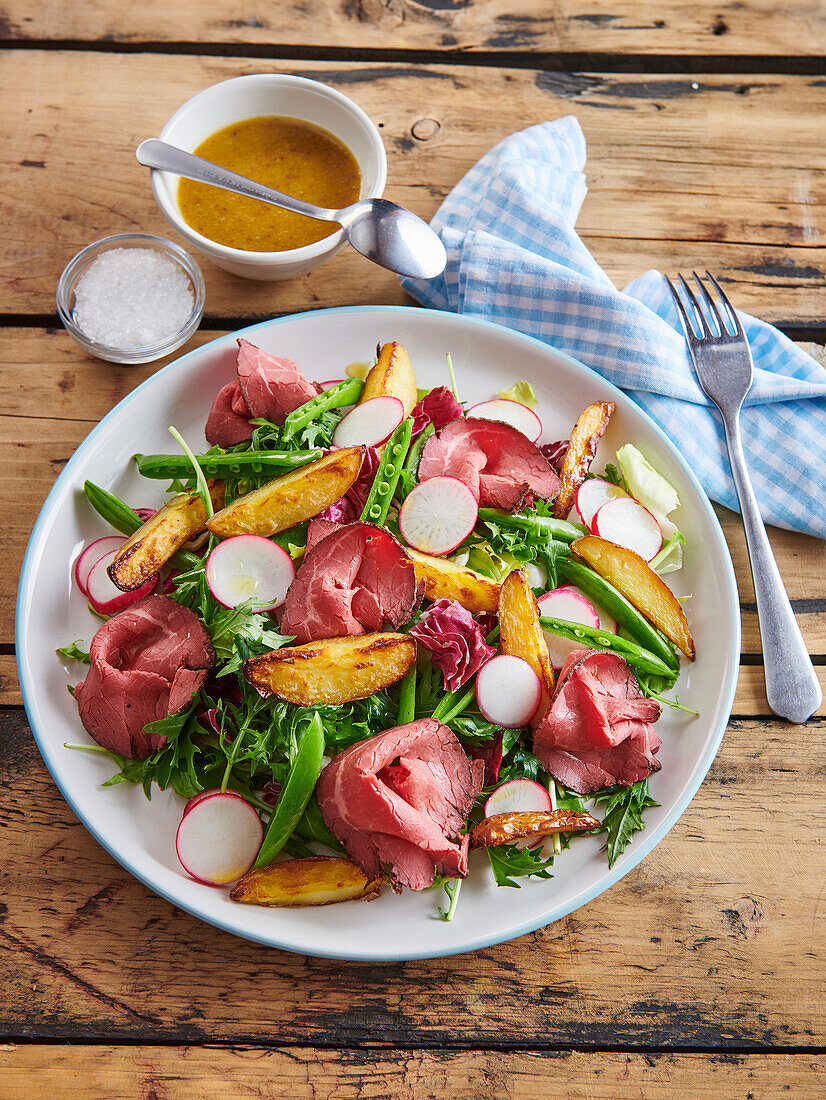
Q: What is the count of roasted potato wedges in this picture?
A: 10